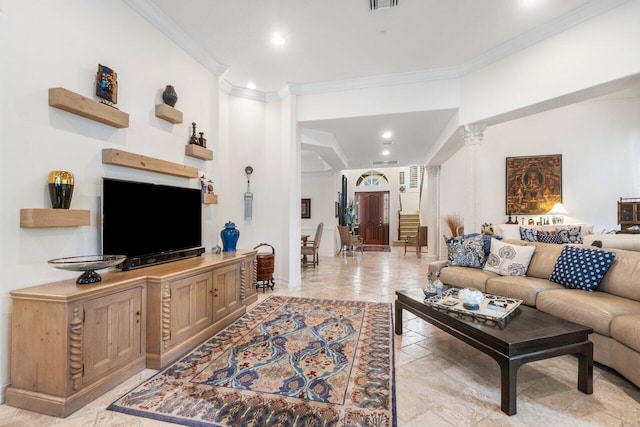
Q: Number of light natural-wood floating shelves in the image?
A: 6